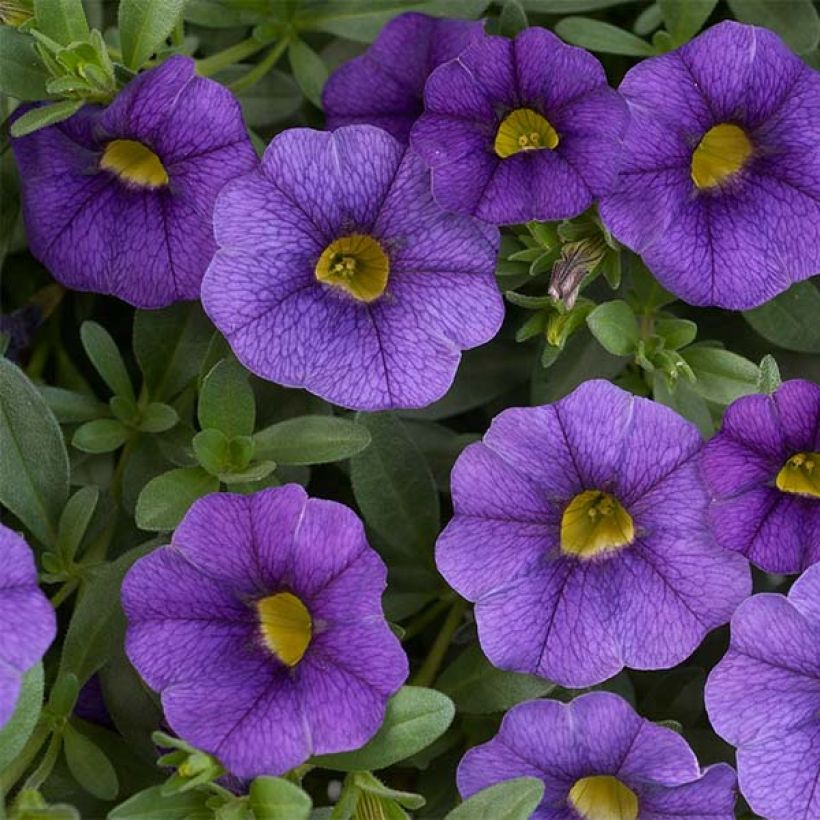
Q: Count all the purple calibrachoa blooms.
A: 11